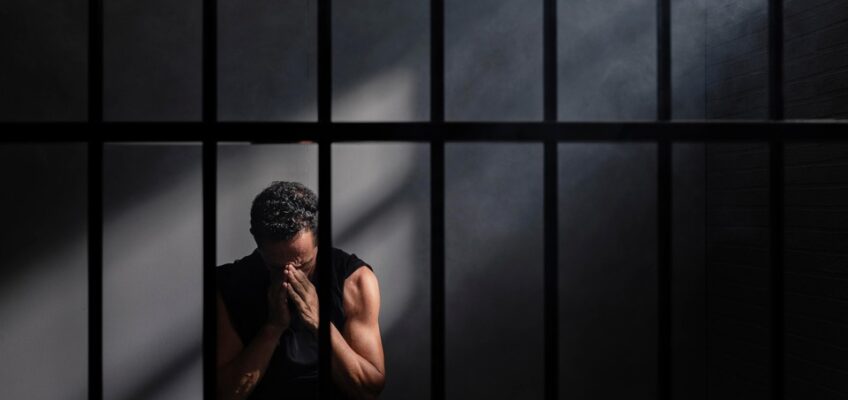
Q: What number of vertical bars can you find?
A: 7